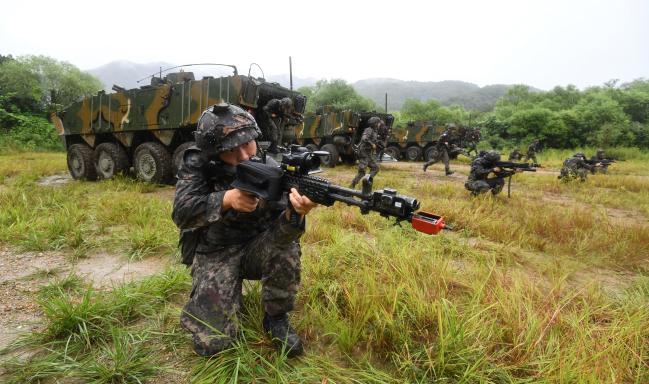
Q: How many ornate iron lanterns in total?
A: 0